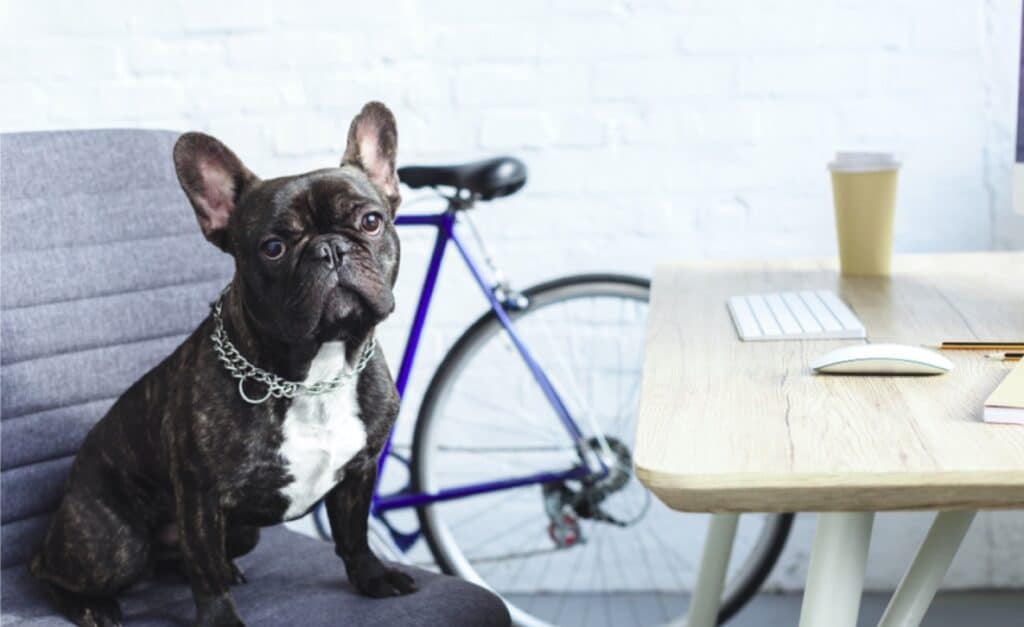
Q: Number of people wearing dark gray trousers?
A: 0